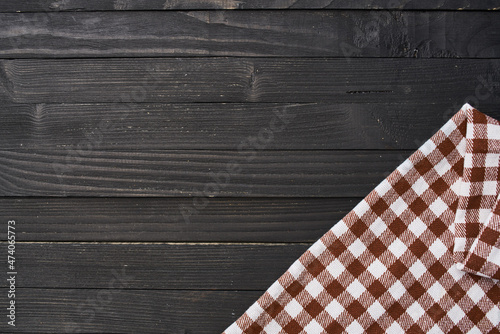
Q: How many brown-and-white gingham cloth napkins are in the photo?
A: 1